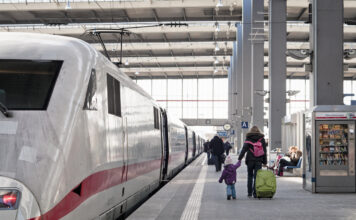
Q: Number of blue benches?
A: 1